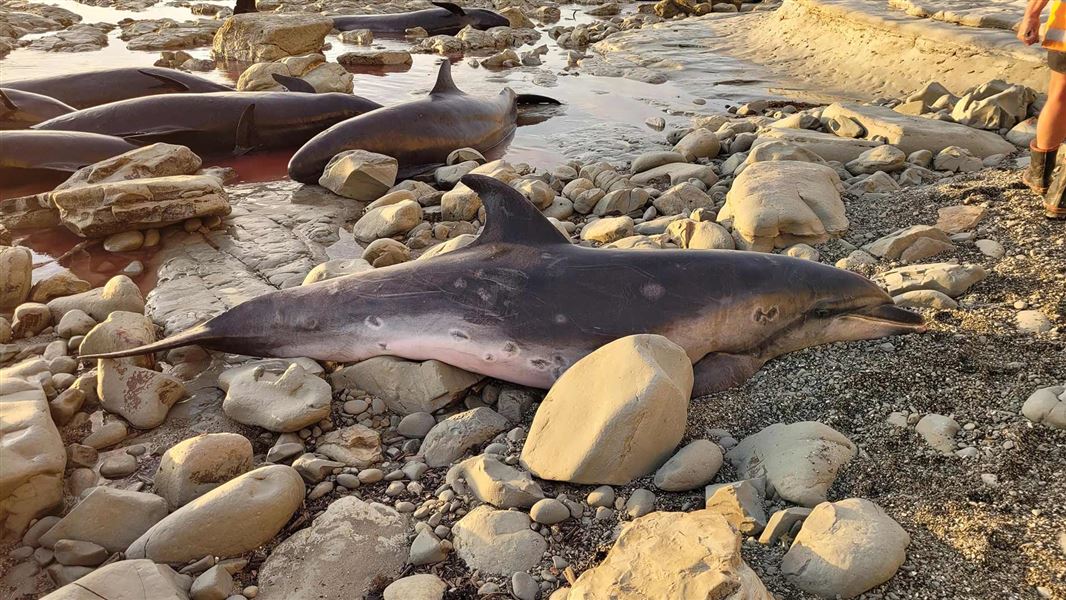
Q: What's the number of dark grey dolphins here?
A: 7